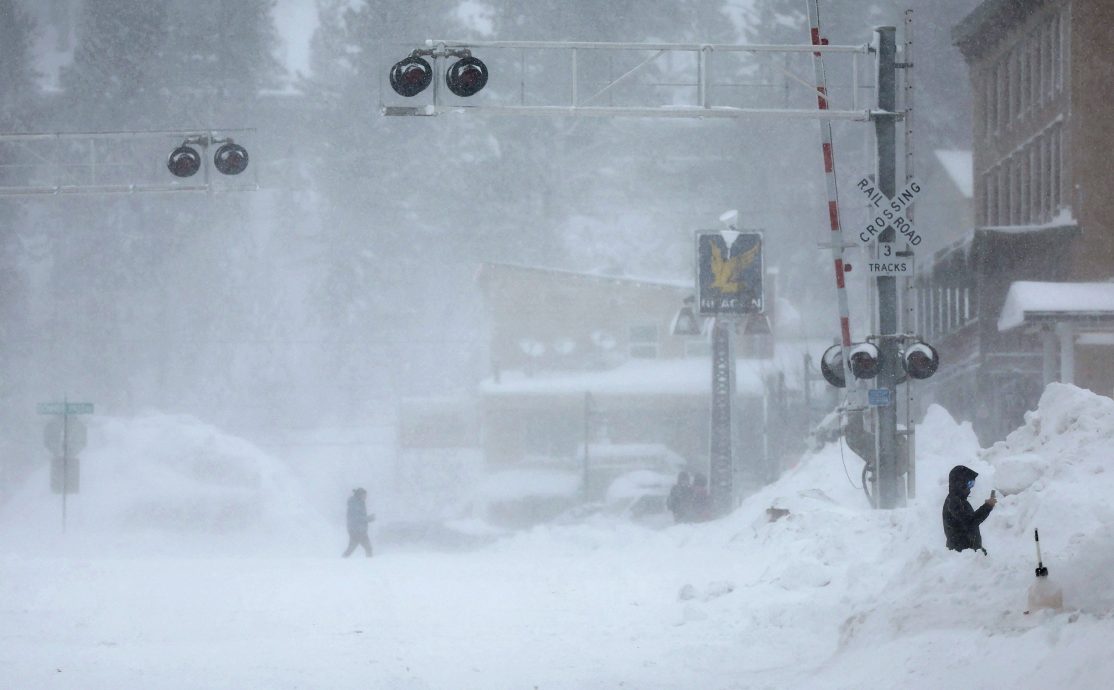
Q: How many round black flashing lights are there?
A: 7